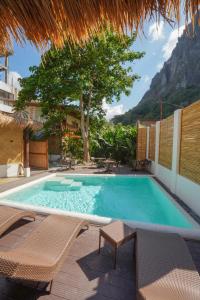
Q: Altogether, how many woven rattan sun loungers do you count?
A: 3